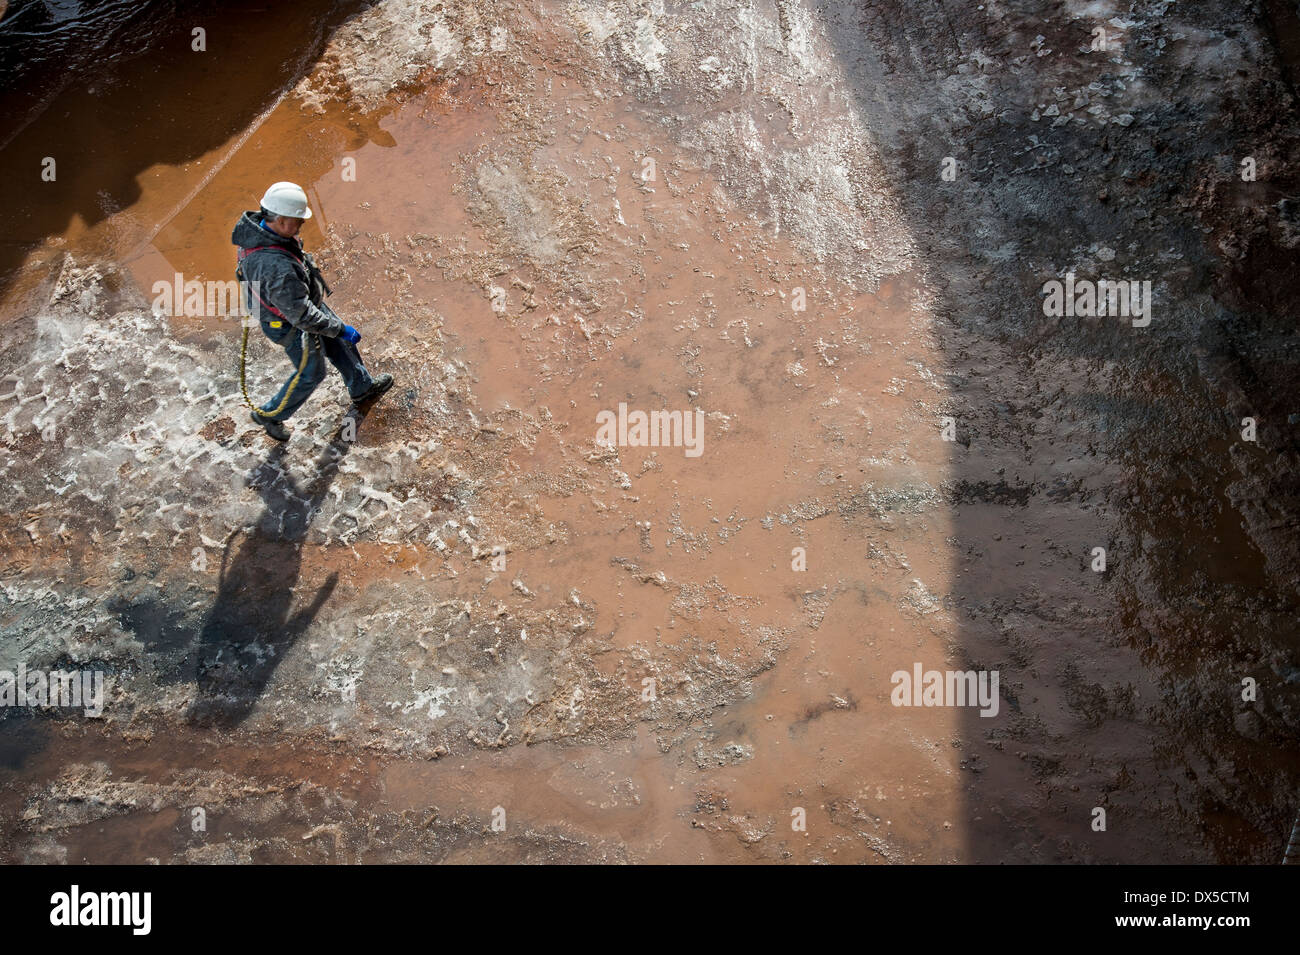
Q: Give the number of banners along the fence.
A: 0